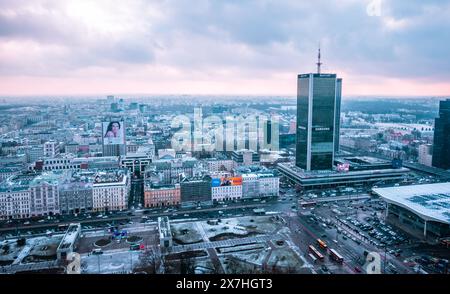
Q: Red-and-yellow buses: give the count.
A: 3